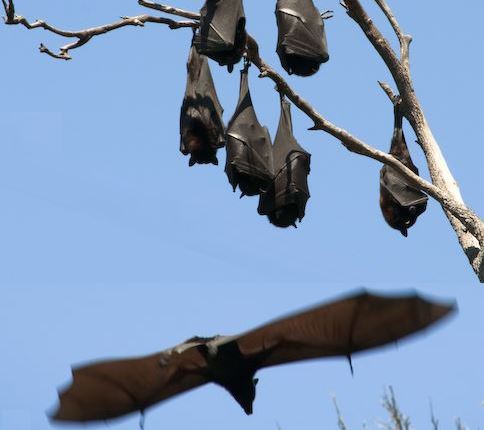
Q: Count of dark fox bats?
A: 7